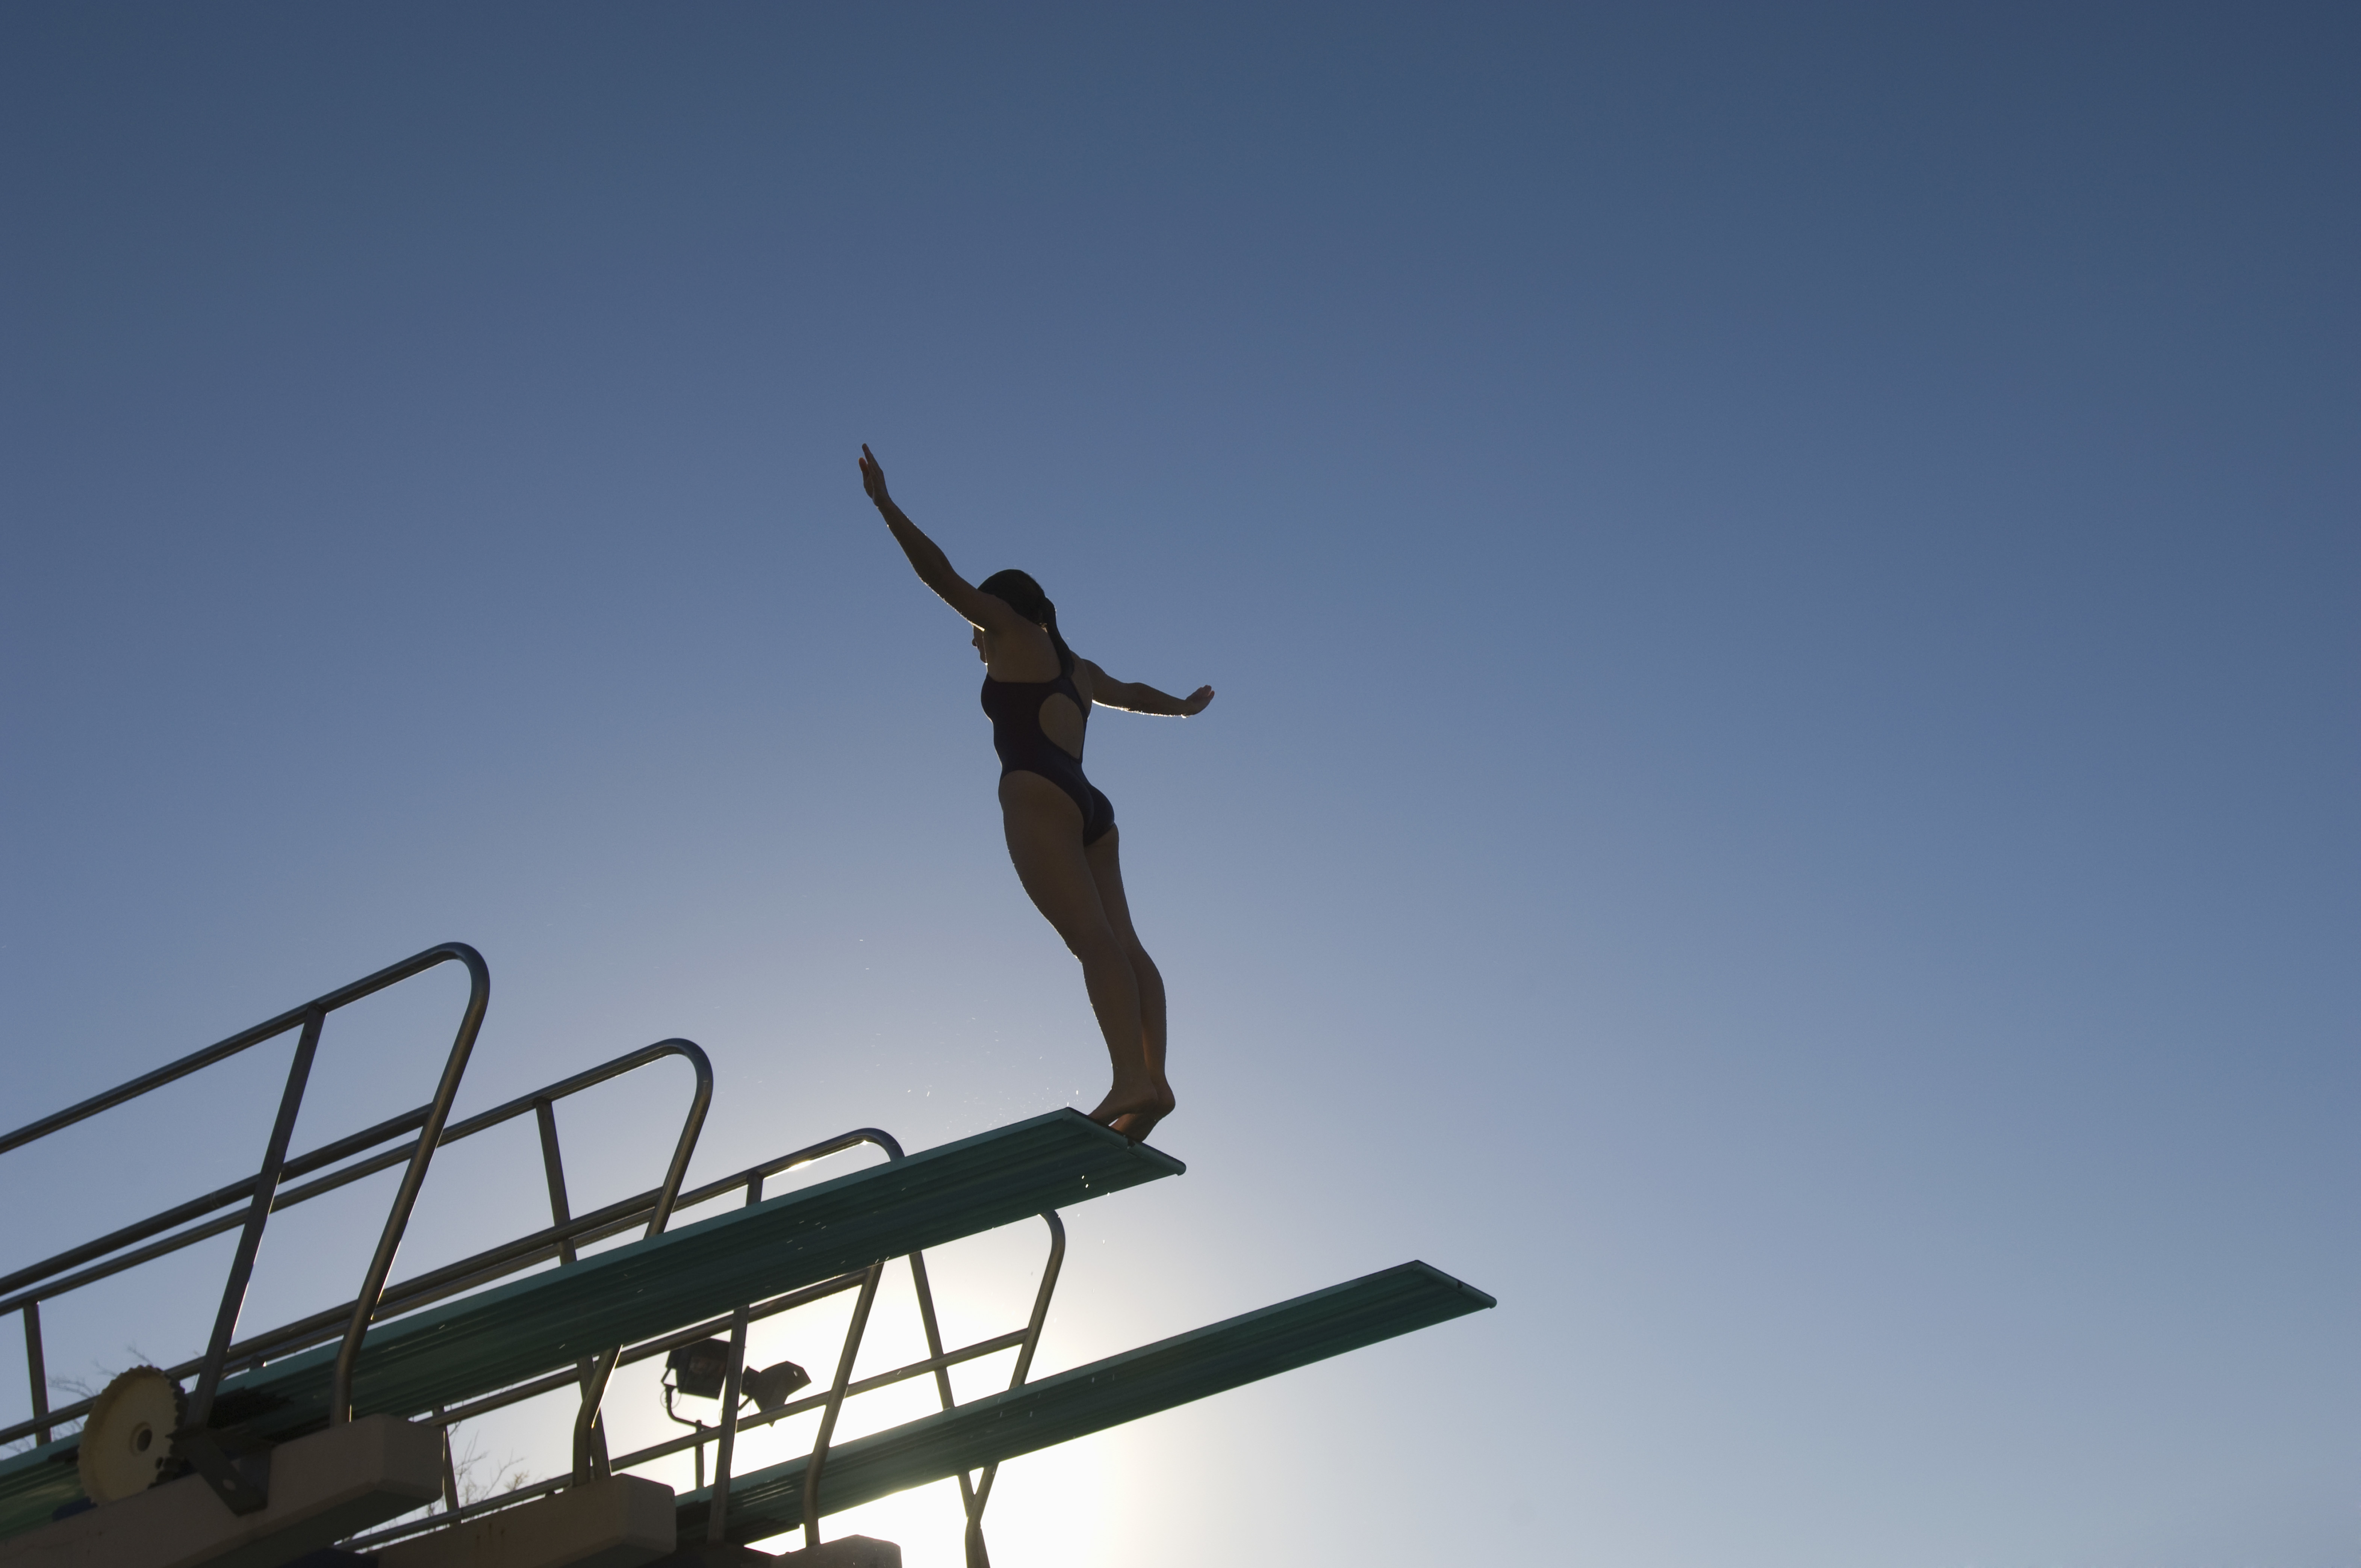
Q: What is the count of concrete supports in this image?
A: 3